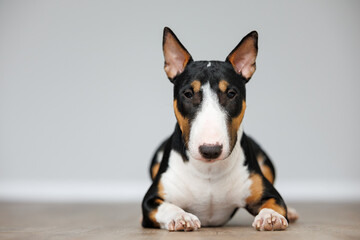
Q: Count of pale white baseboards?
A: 1